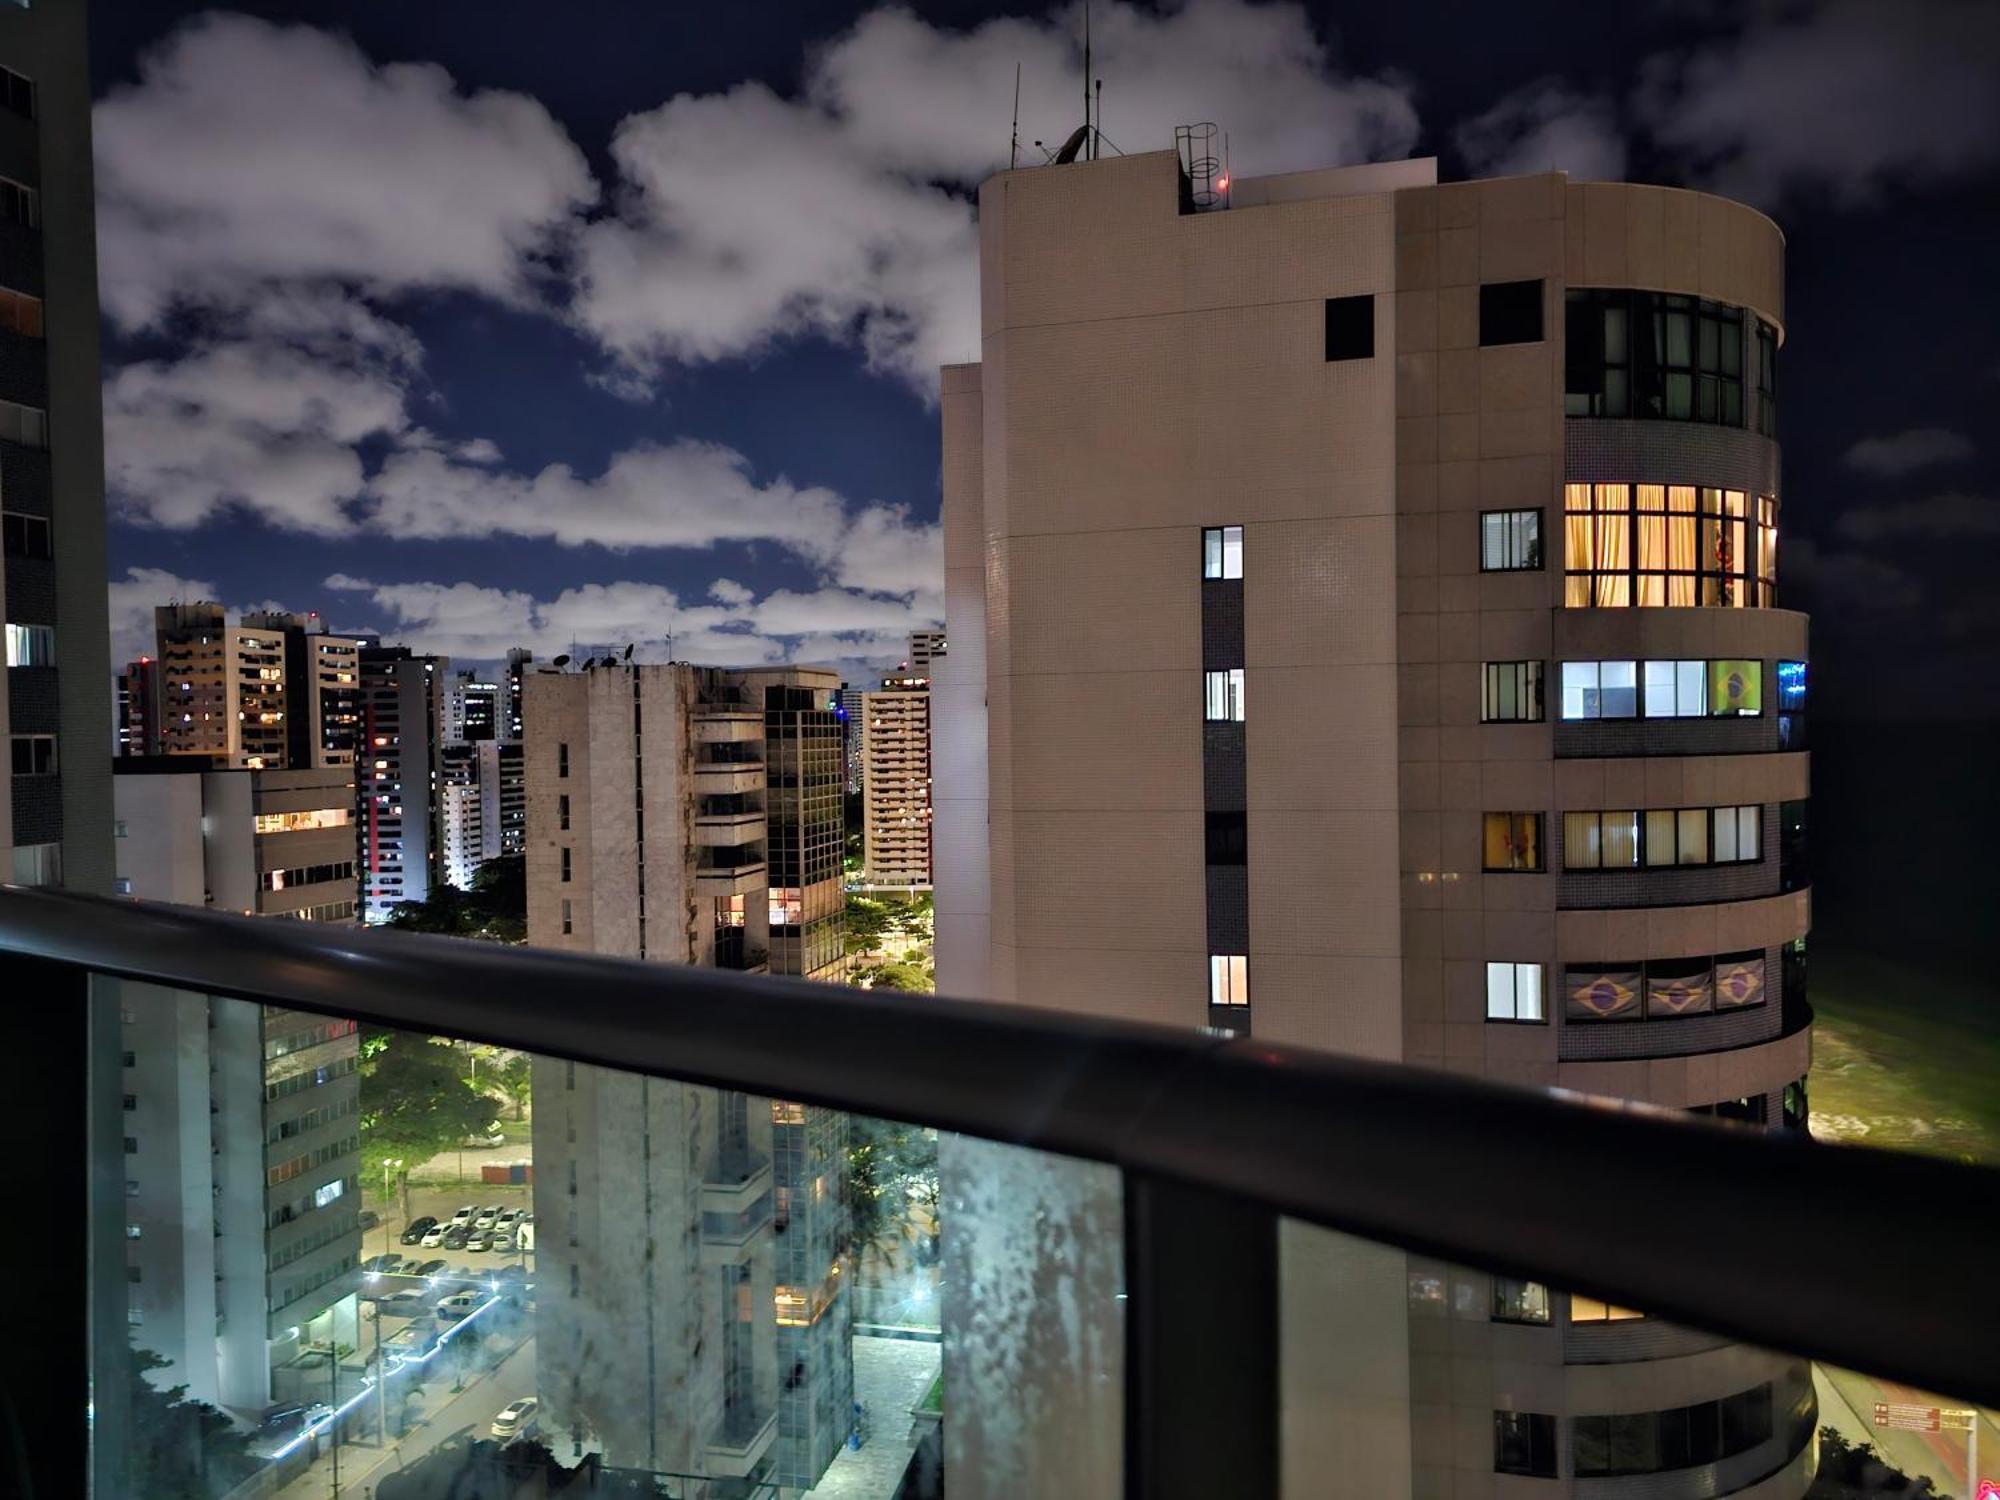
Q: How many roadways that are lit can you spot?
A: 2